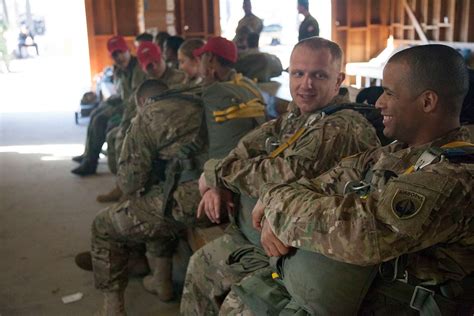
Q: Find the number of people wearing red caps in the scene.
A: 3